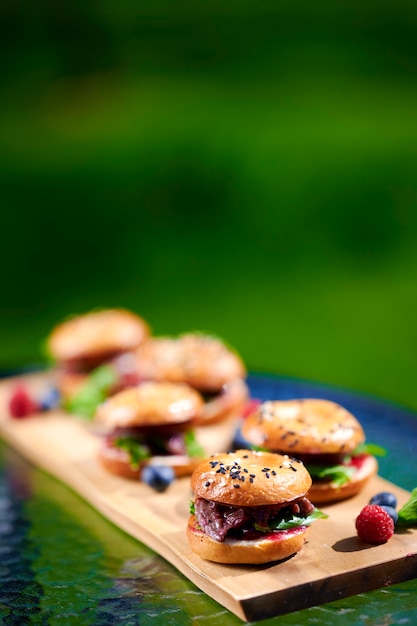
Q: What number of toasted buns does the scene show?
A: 5